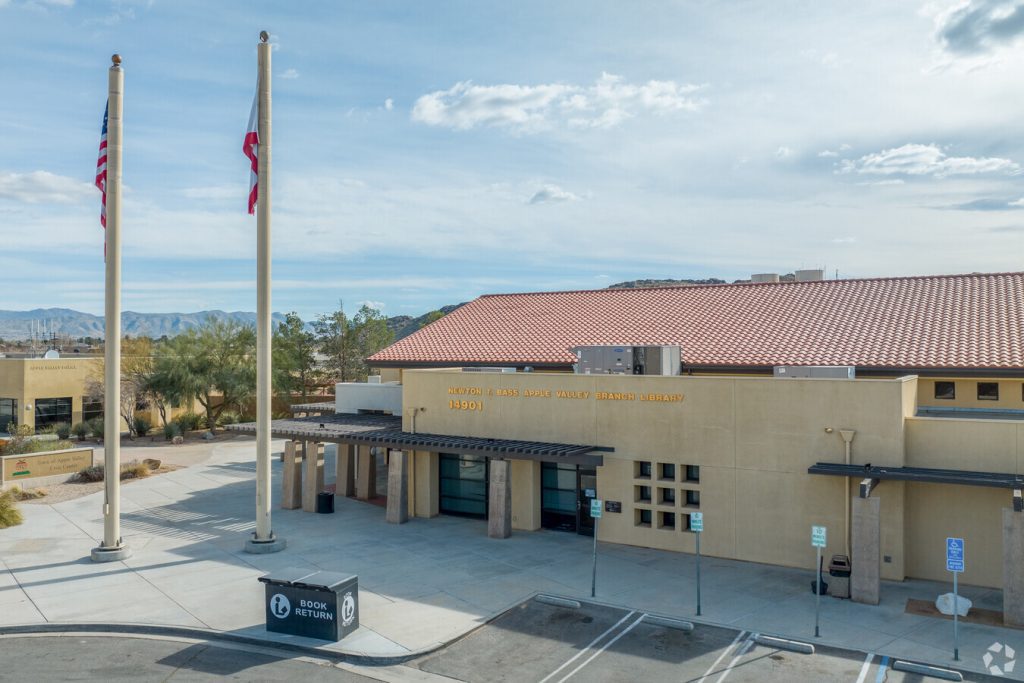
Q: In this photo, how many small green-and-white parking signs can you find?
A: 3